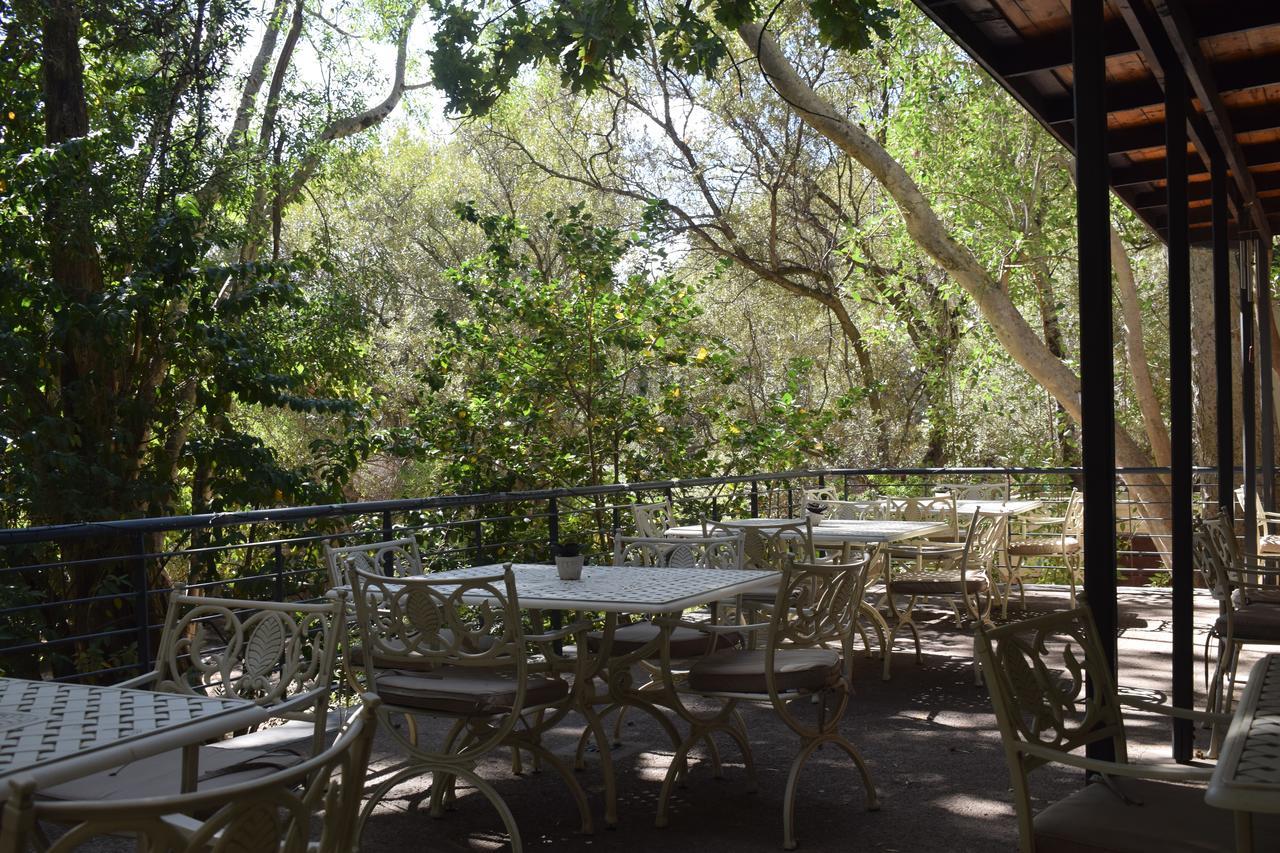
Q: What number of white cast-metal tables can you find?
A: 5